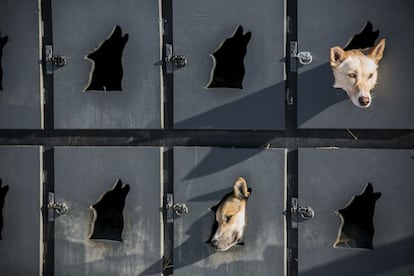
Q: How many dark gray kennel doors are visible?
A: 8